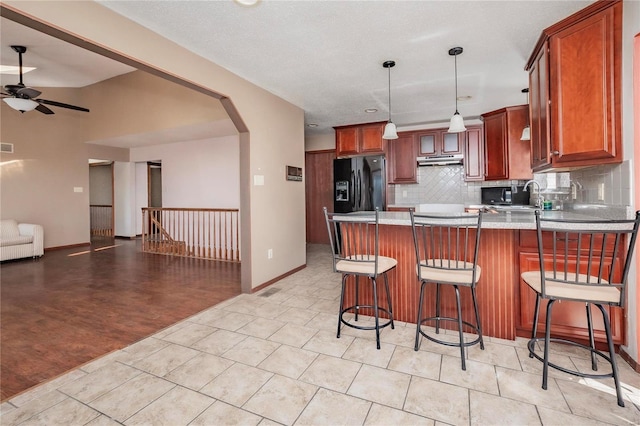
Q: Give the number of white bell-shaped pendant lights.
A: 3